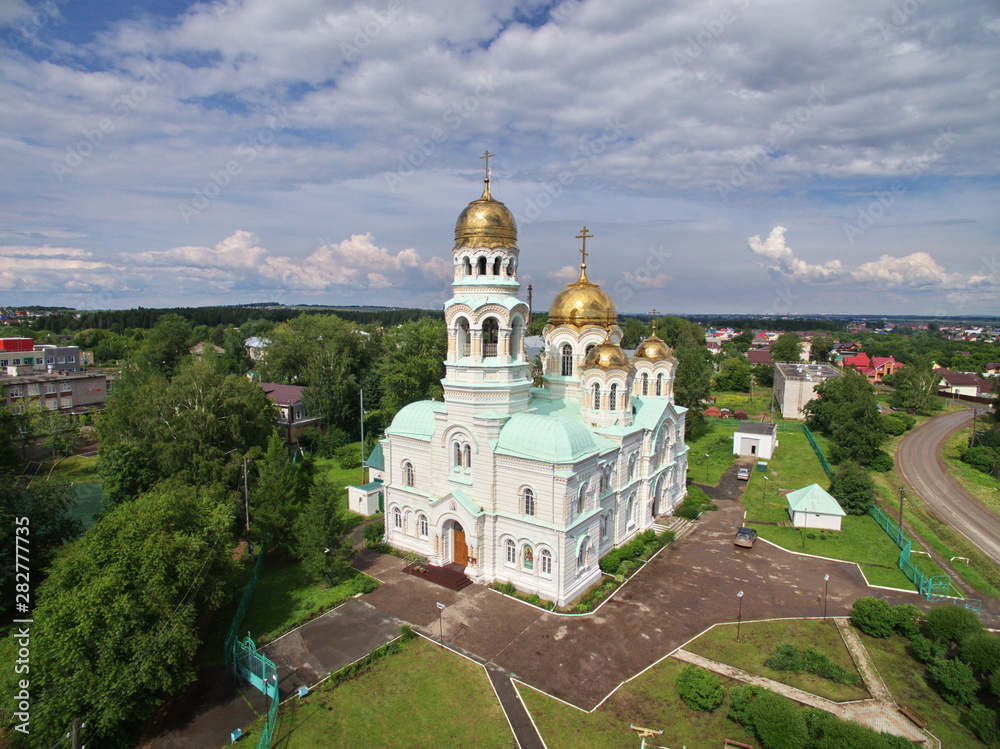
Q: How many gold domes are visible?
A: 4